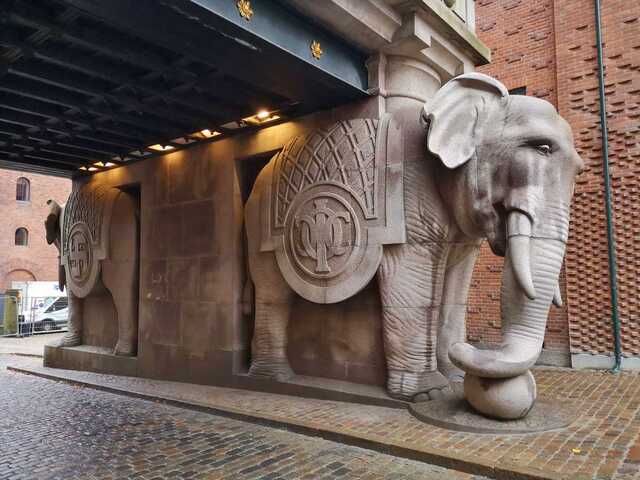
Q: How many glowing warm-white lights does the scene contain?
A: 5